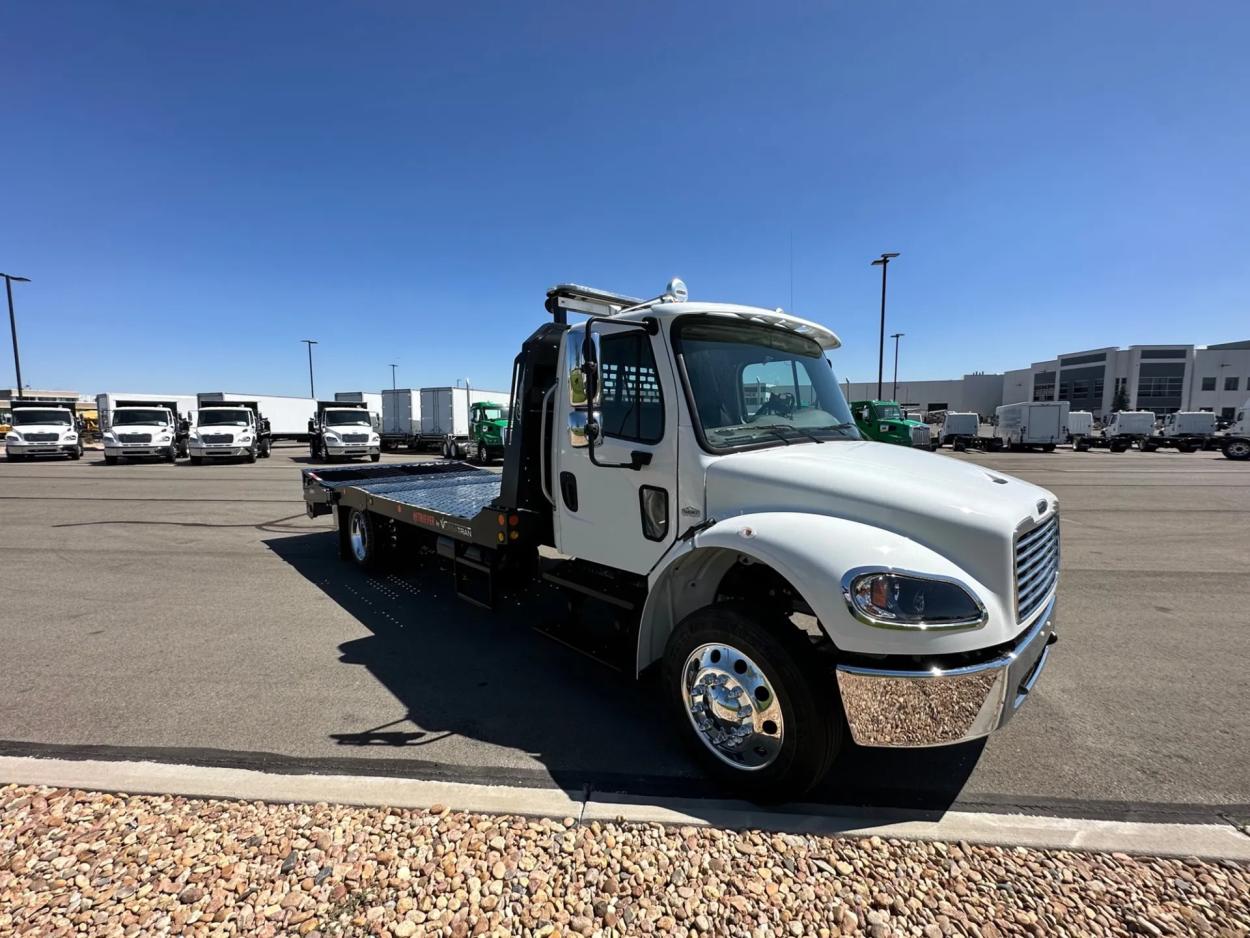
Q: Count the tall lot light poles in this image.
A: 5